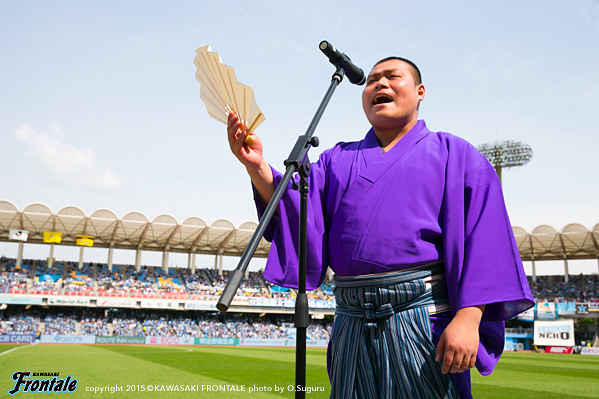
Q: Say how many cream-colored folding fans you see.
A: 1